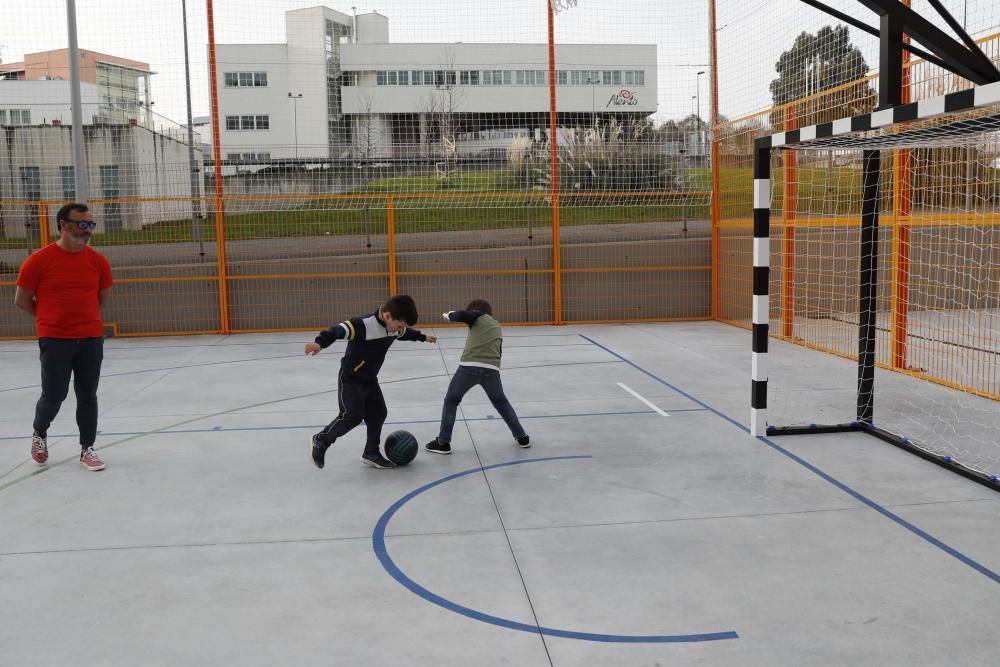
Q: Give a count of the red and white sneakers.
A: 2